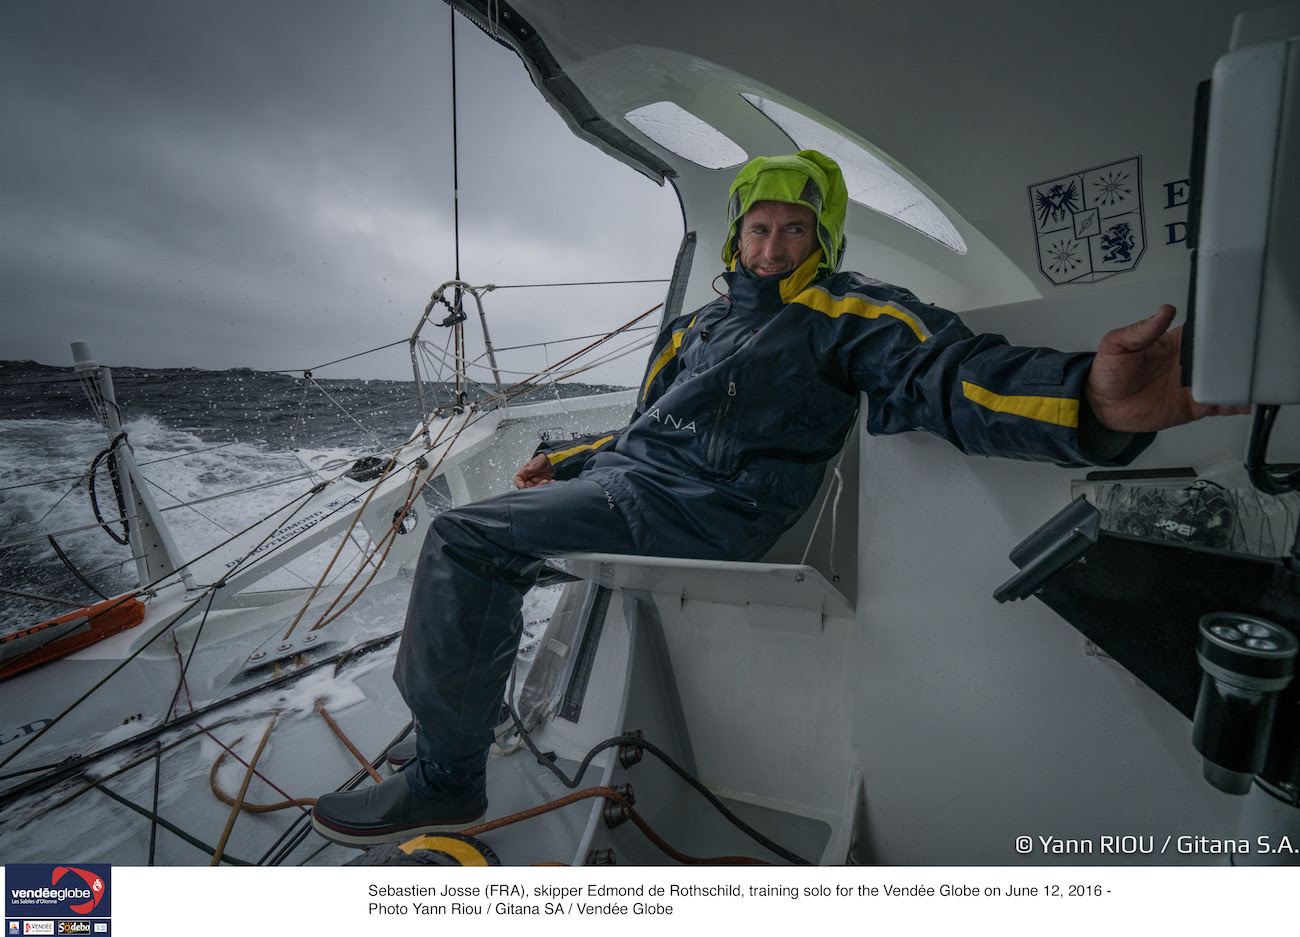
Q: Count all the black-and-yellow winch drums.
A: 1